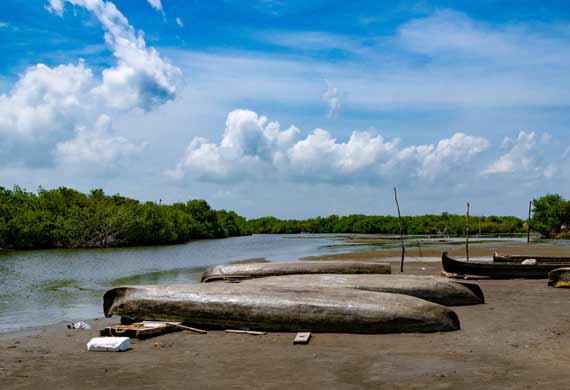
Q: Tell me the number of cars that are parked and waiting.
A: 0